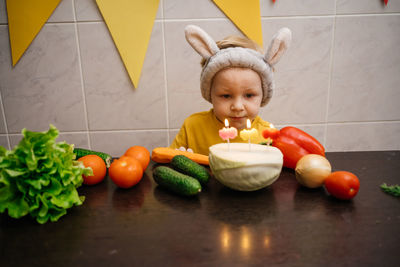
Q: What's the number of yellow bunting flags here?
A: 3